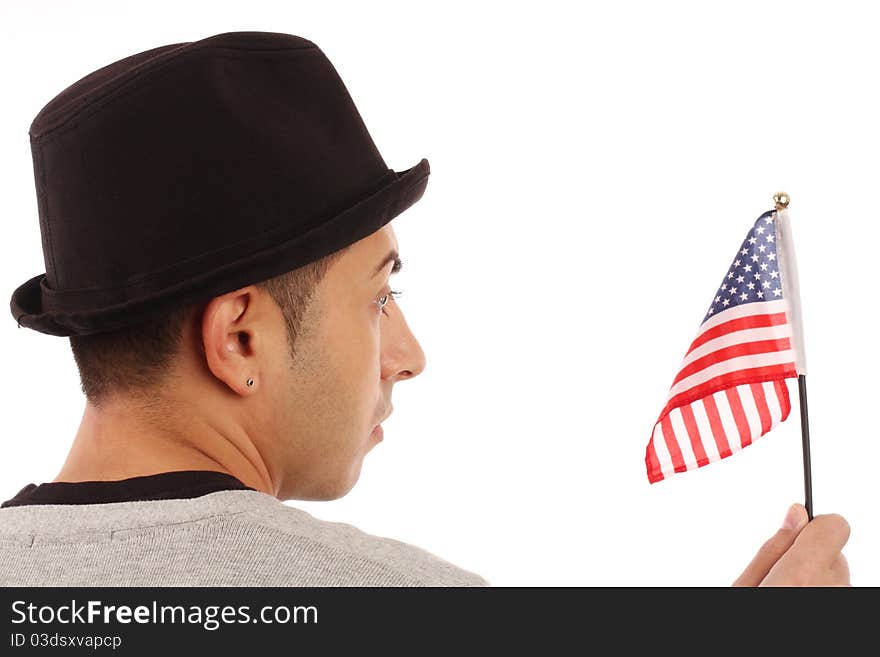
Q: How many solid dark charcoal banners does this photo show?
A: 1